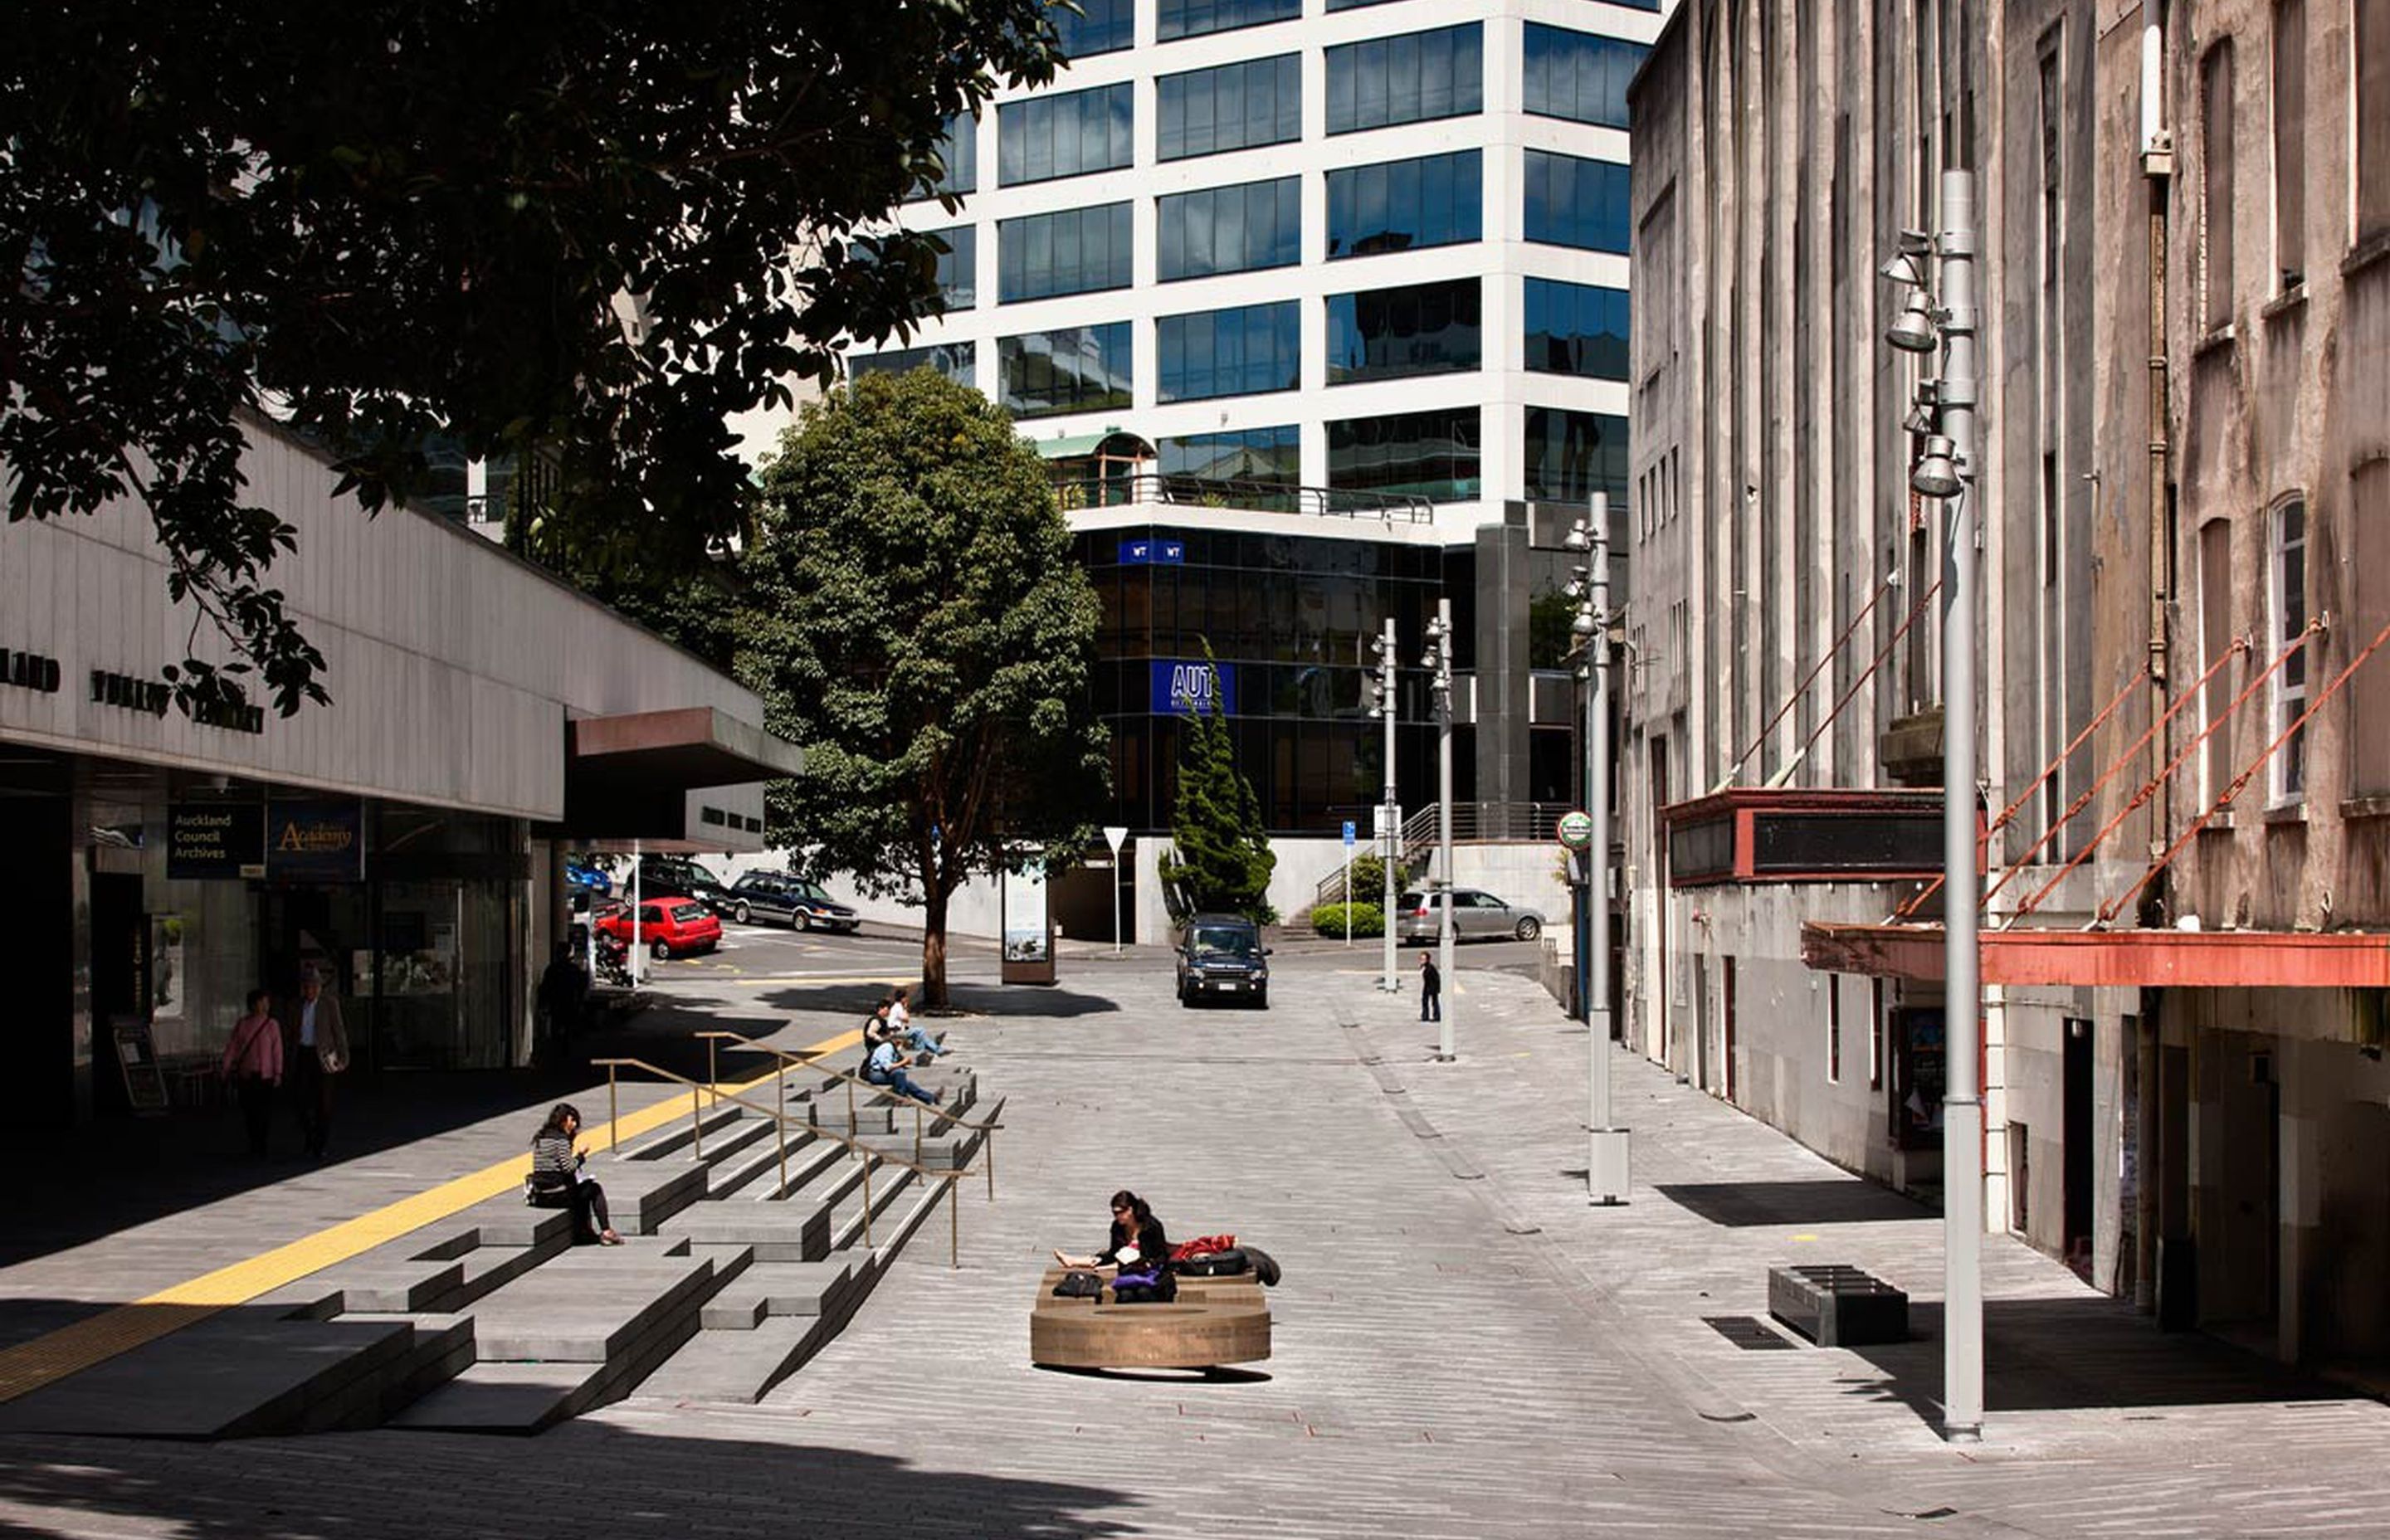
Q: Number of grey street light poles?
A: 4